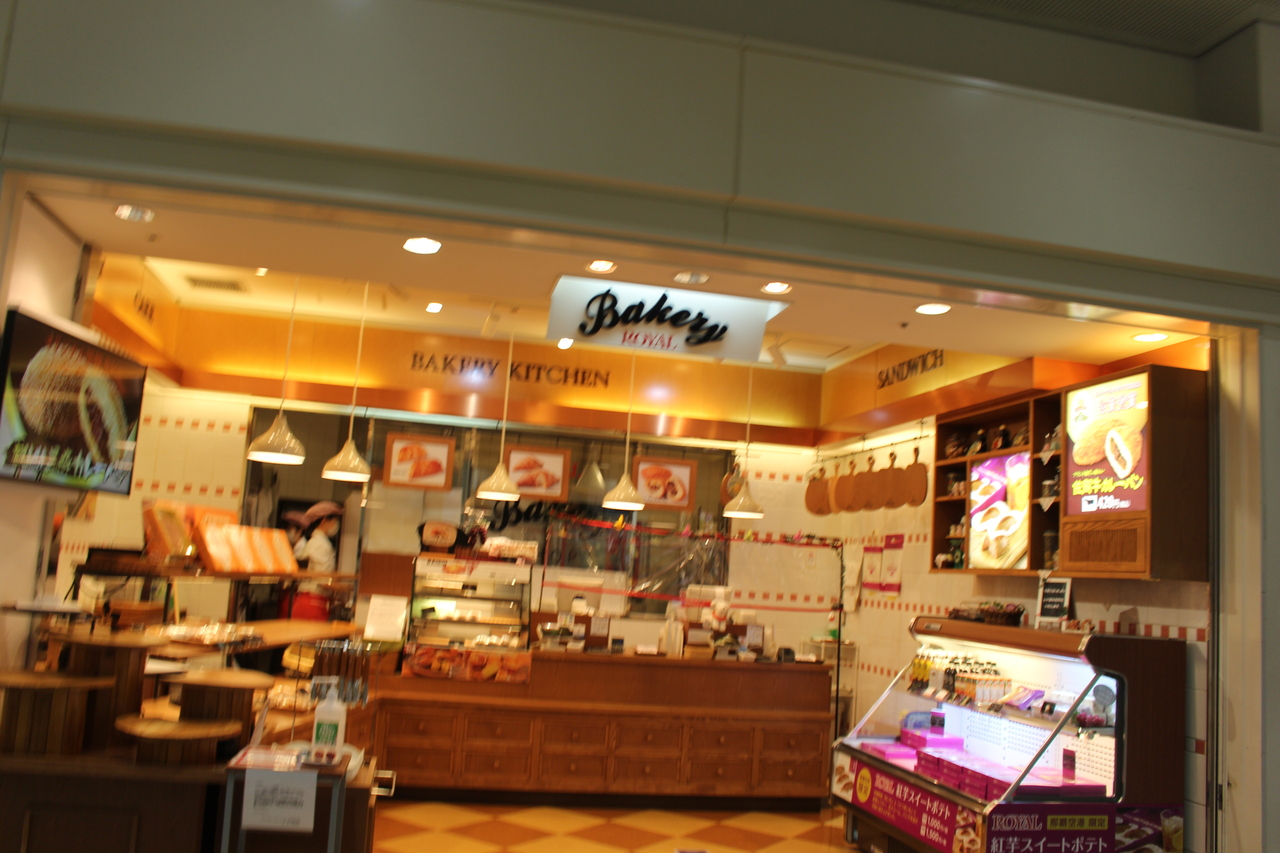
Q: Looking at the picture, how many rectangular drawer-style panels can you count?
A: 12